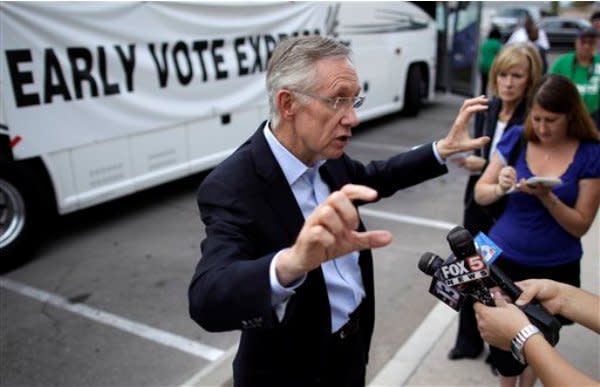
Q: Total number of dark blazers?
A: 2